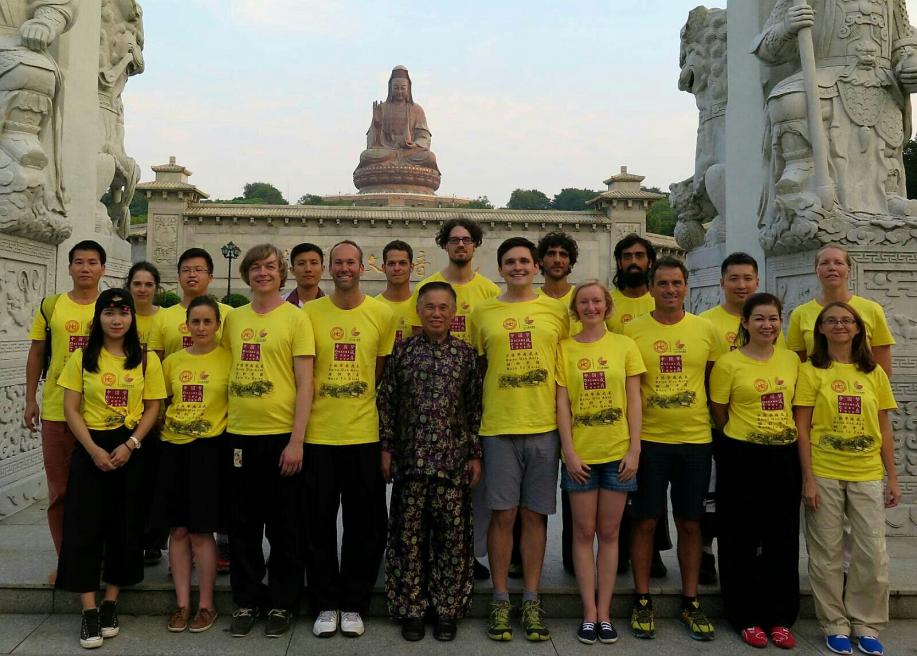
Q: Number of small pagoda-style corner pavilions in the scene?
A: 2